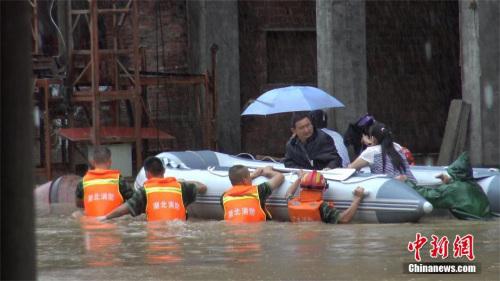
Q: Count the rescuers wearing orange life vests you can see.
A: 4